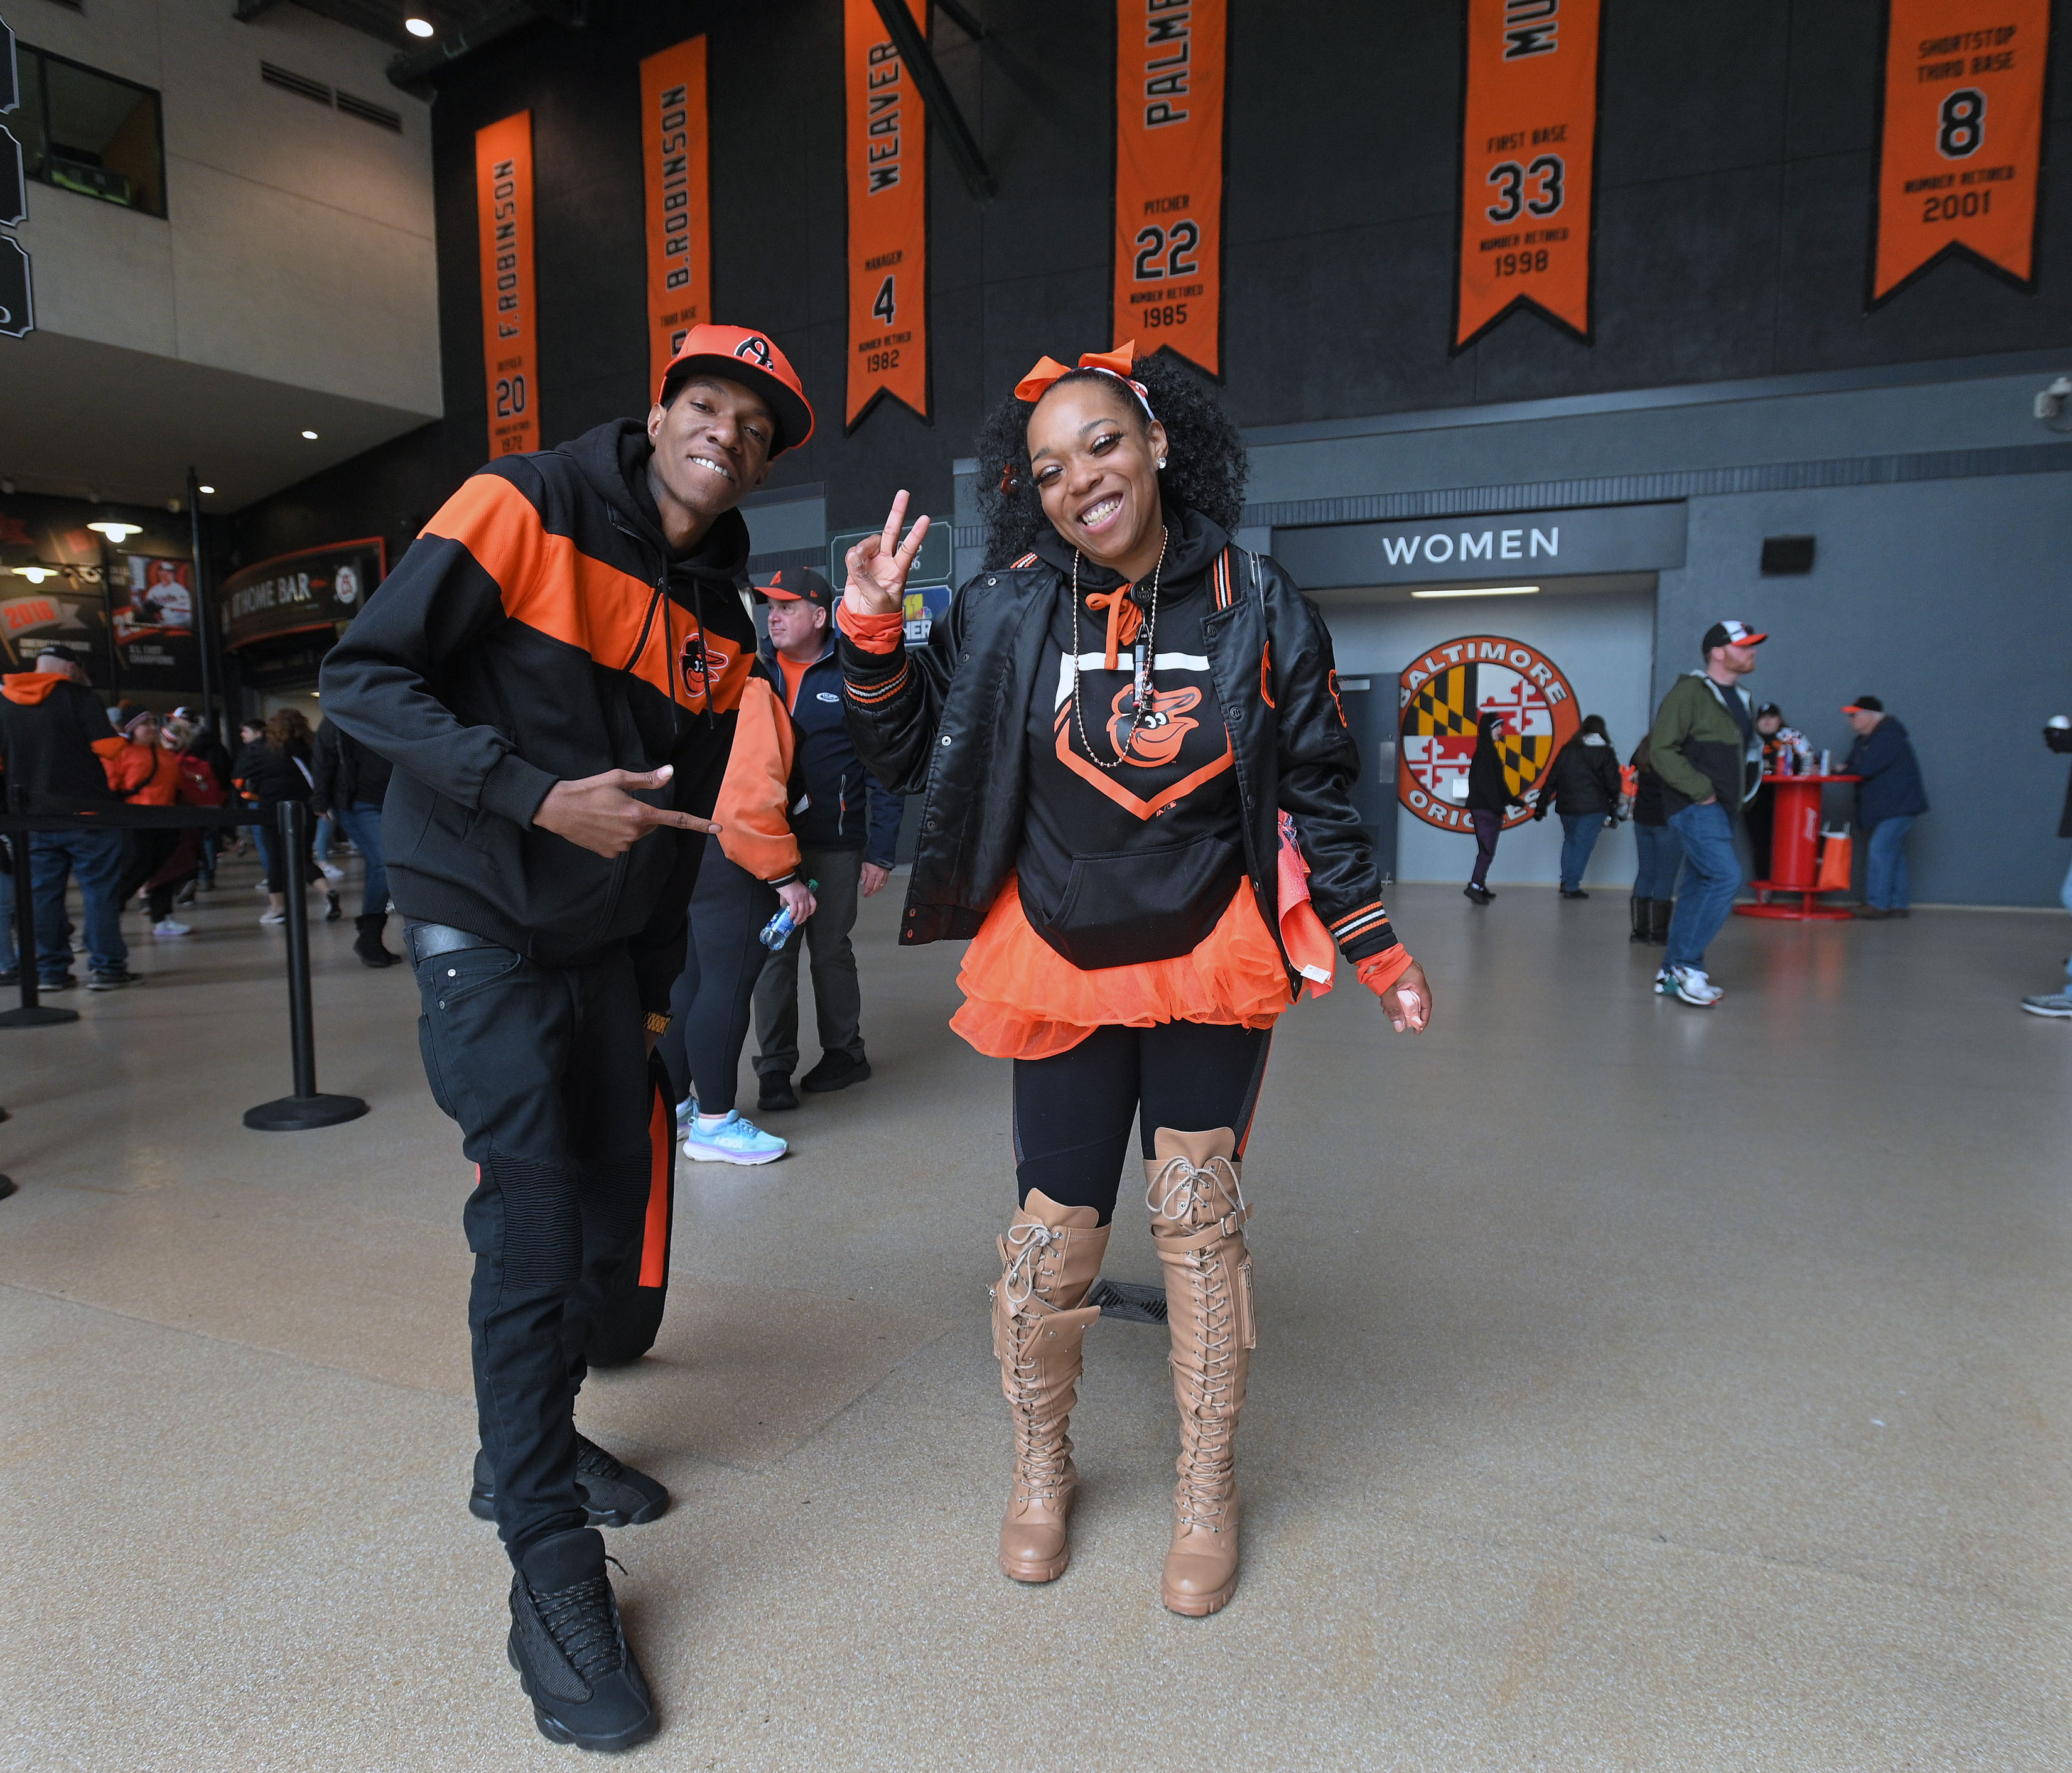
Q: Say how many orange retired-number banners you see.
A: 6